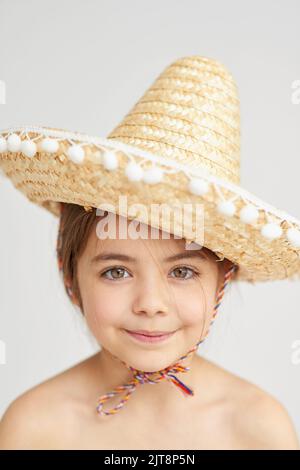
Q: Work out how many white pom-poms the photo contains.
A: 13